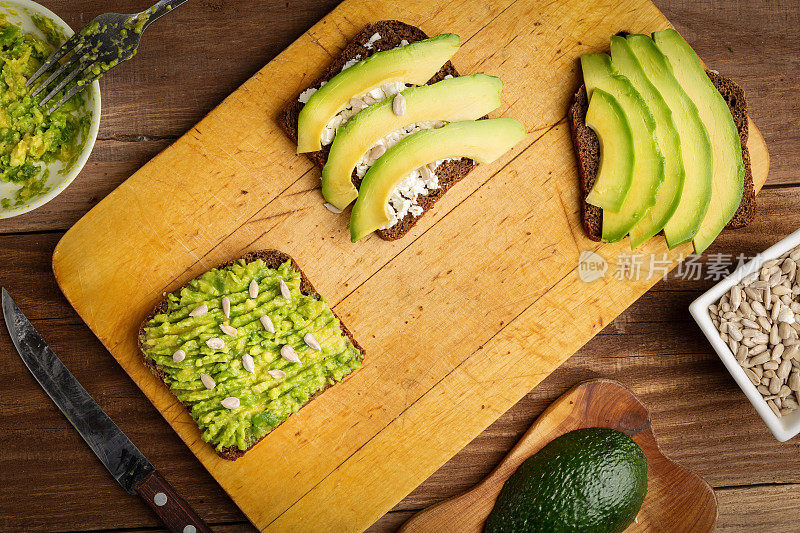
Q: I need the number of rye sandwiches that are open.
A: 3